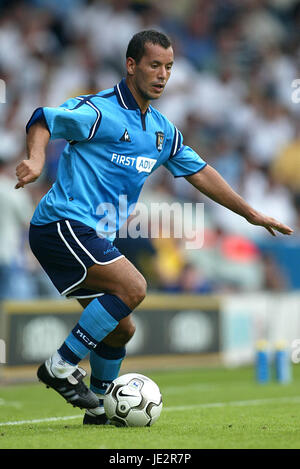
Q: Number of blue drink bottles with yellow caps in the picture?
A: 2